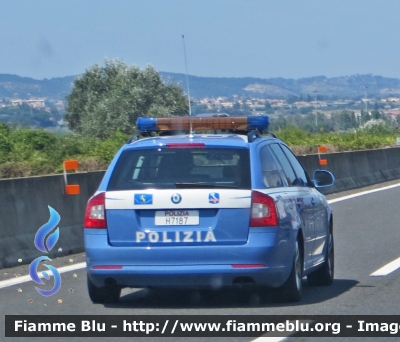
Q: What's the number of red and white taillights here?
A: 2